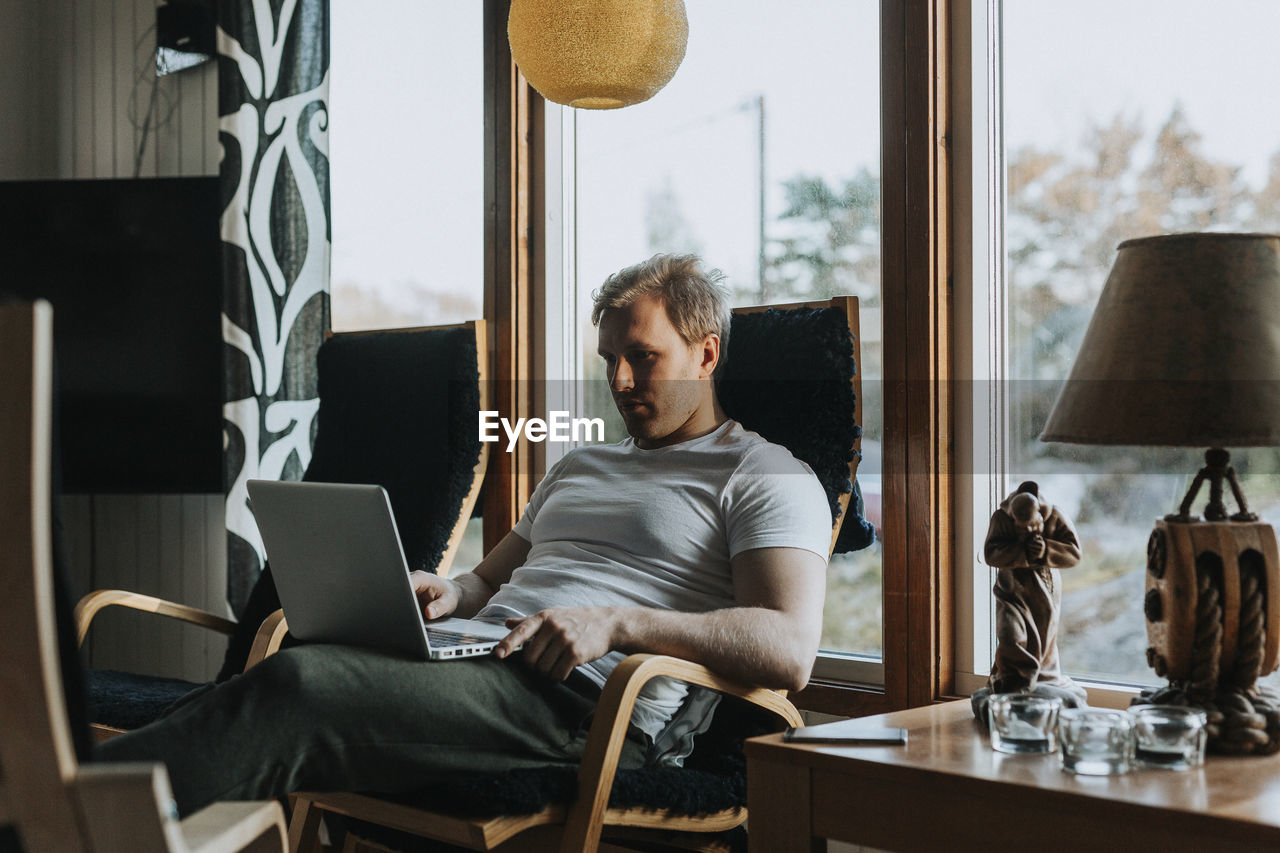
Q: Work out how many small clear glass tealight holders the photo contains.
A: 3